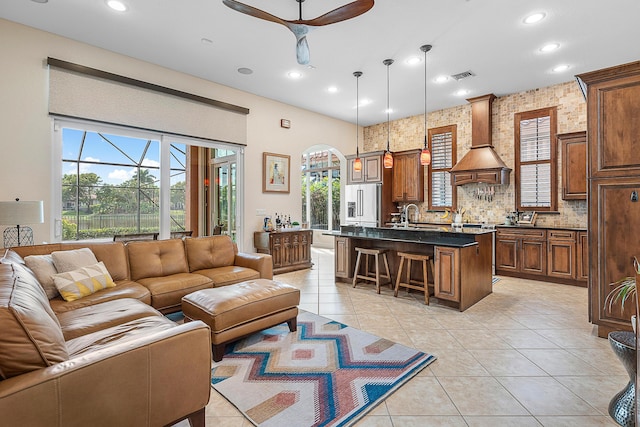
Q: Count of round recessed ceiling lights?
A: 11